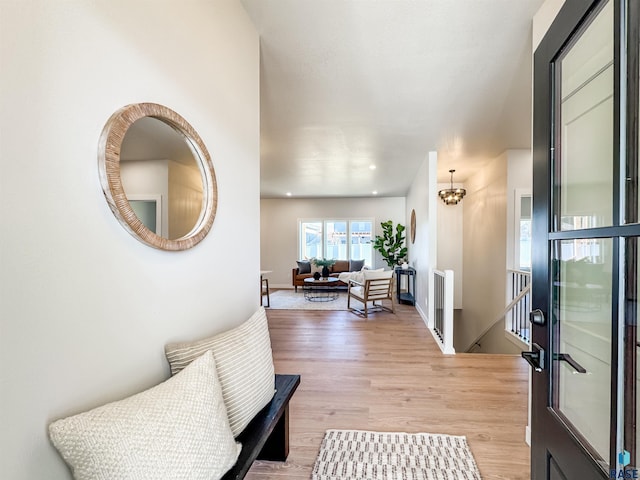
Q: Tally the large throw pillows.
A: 2